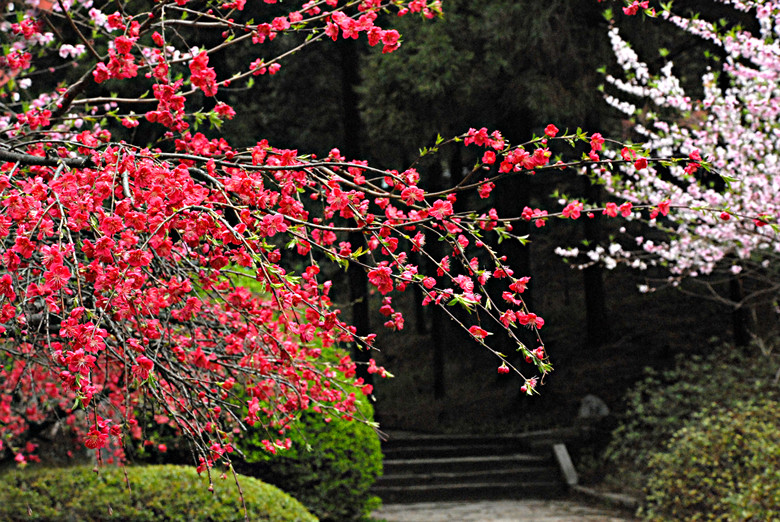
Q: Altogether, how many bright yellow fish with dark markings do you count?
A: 0